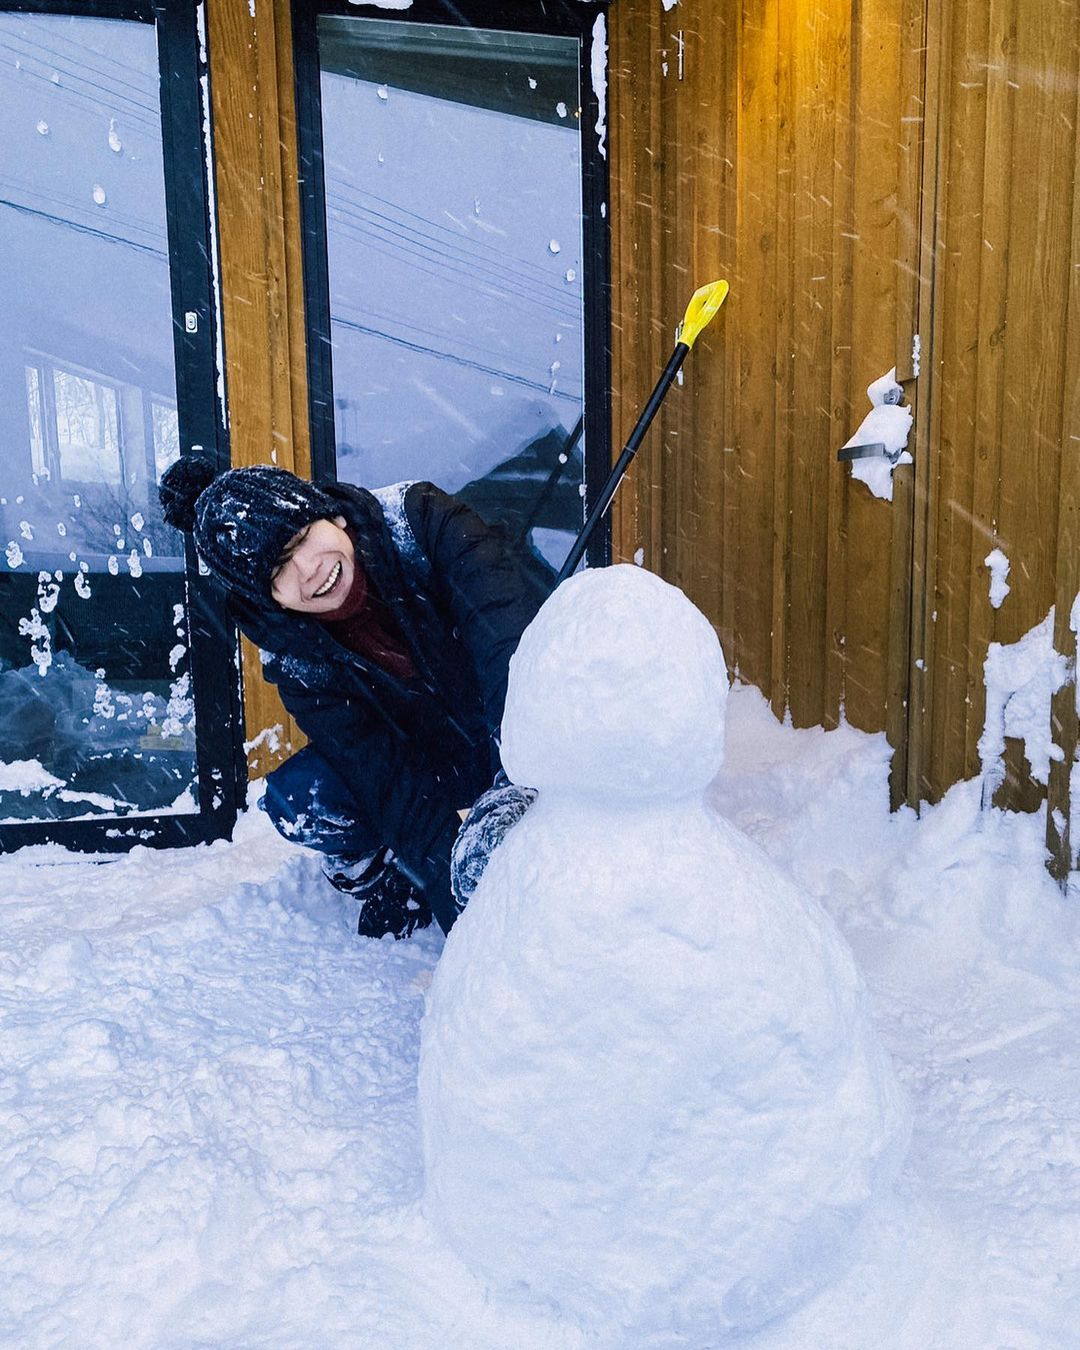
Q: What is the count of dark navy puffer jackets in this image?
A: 1